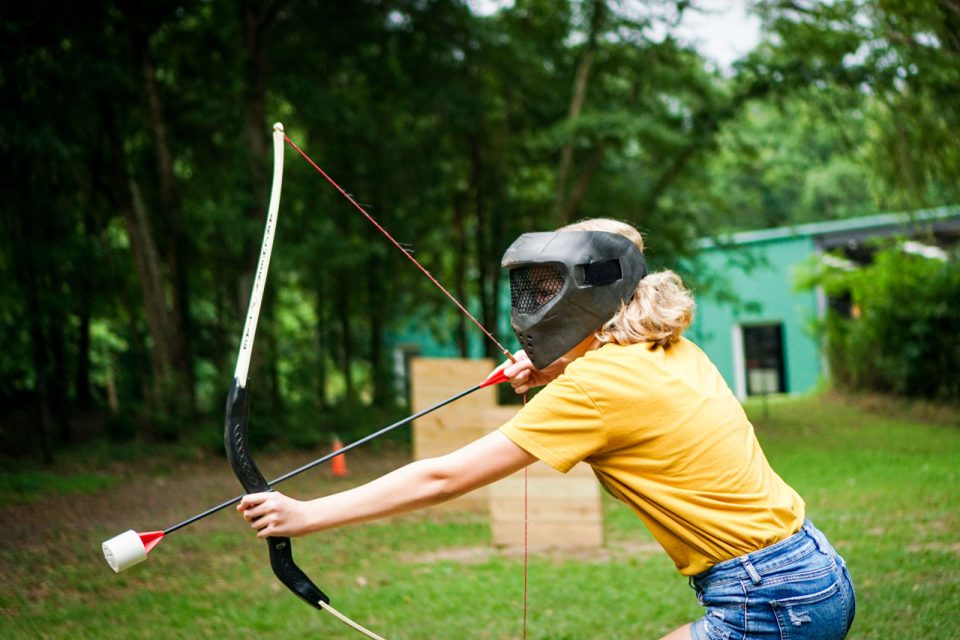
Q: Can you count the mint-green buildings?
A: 1